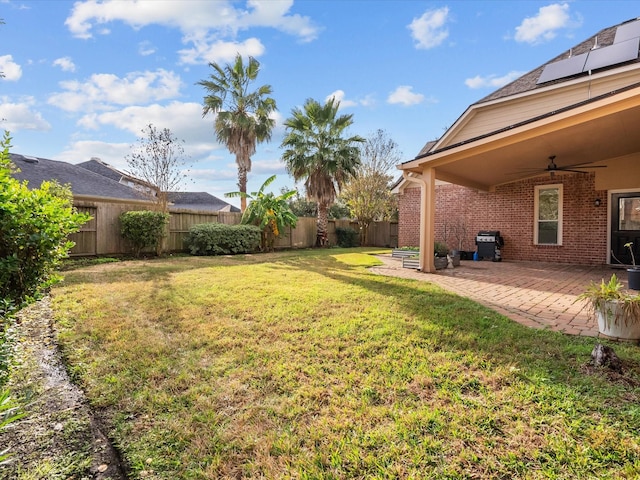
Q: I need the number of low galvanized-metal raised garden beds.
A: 2